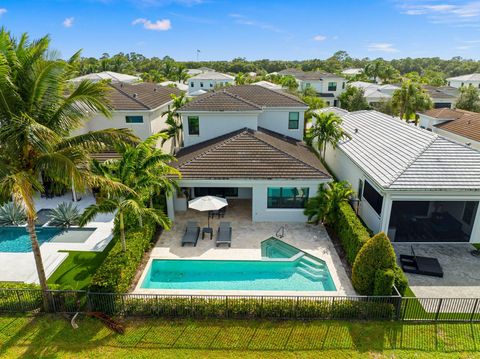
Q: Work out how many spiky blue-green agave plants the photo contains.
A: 2